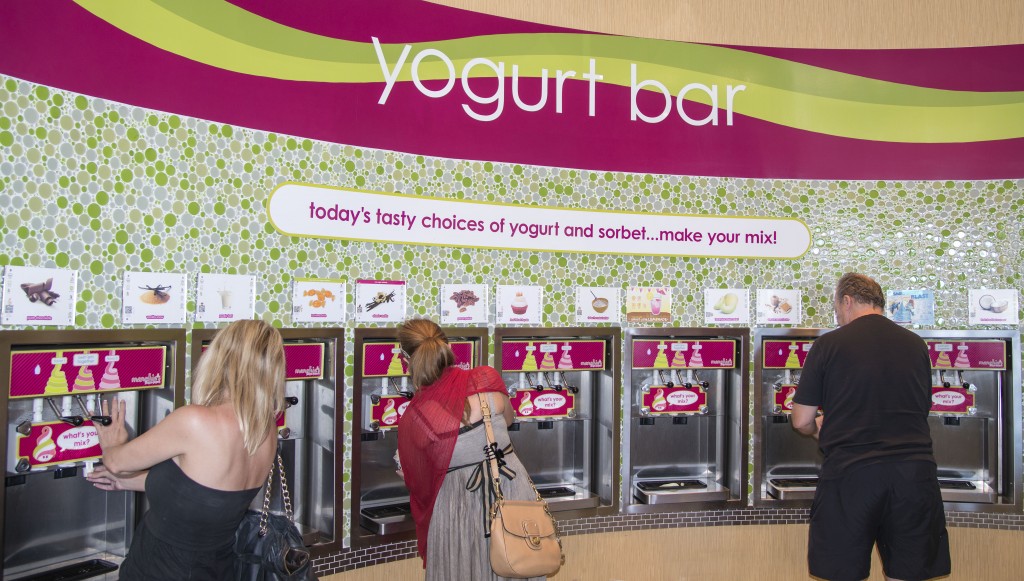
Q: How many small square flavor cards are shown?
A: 13